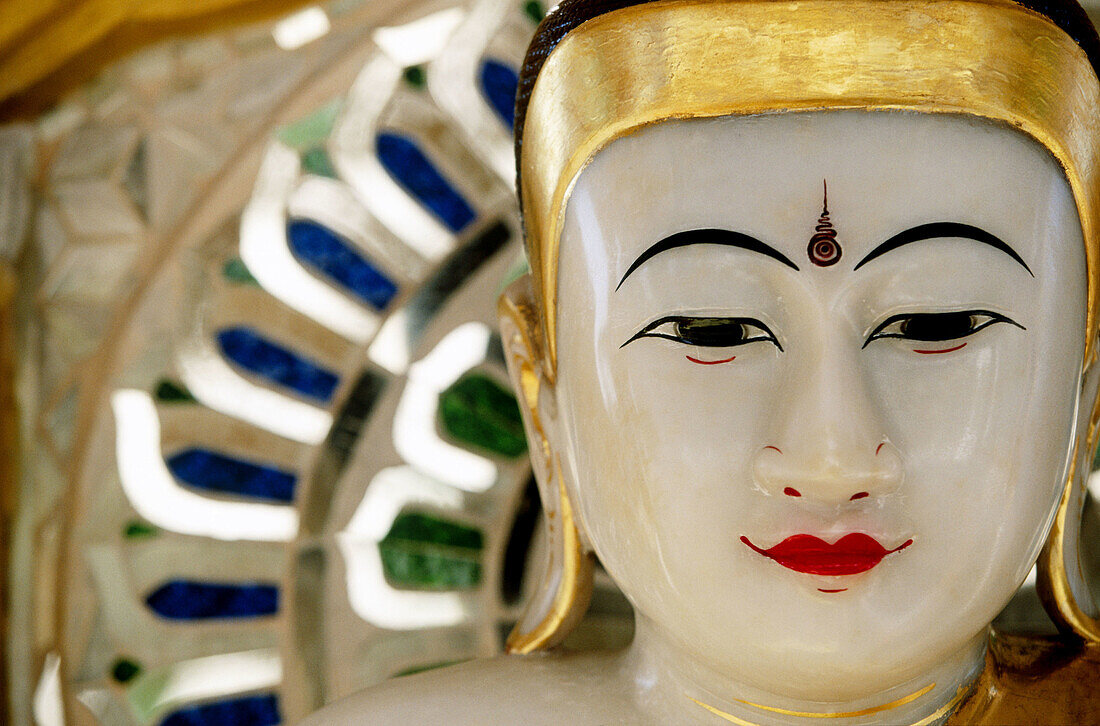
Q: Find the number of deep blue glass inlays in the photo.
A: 7